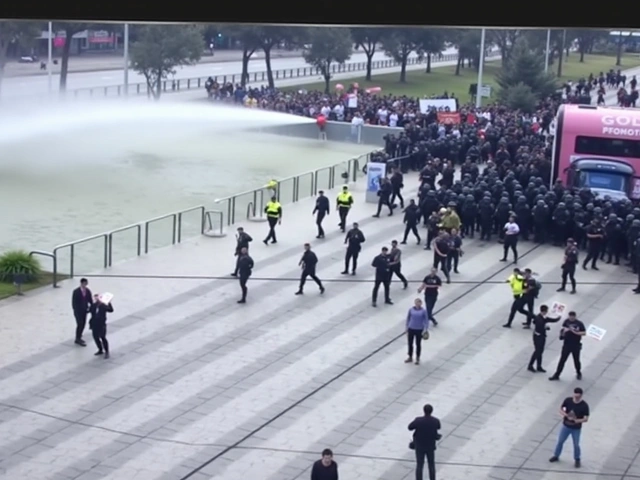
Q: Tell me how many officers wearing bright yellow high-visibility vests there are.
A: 3